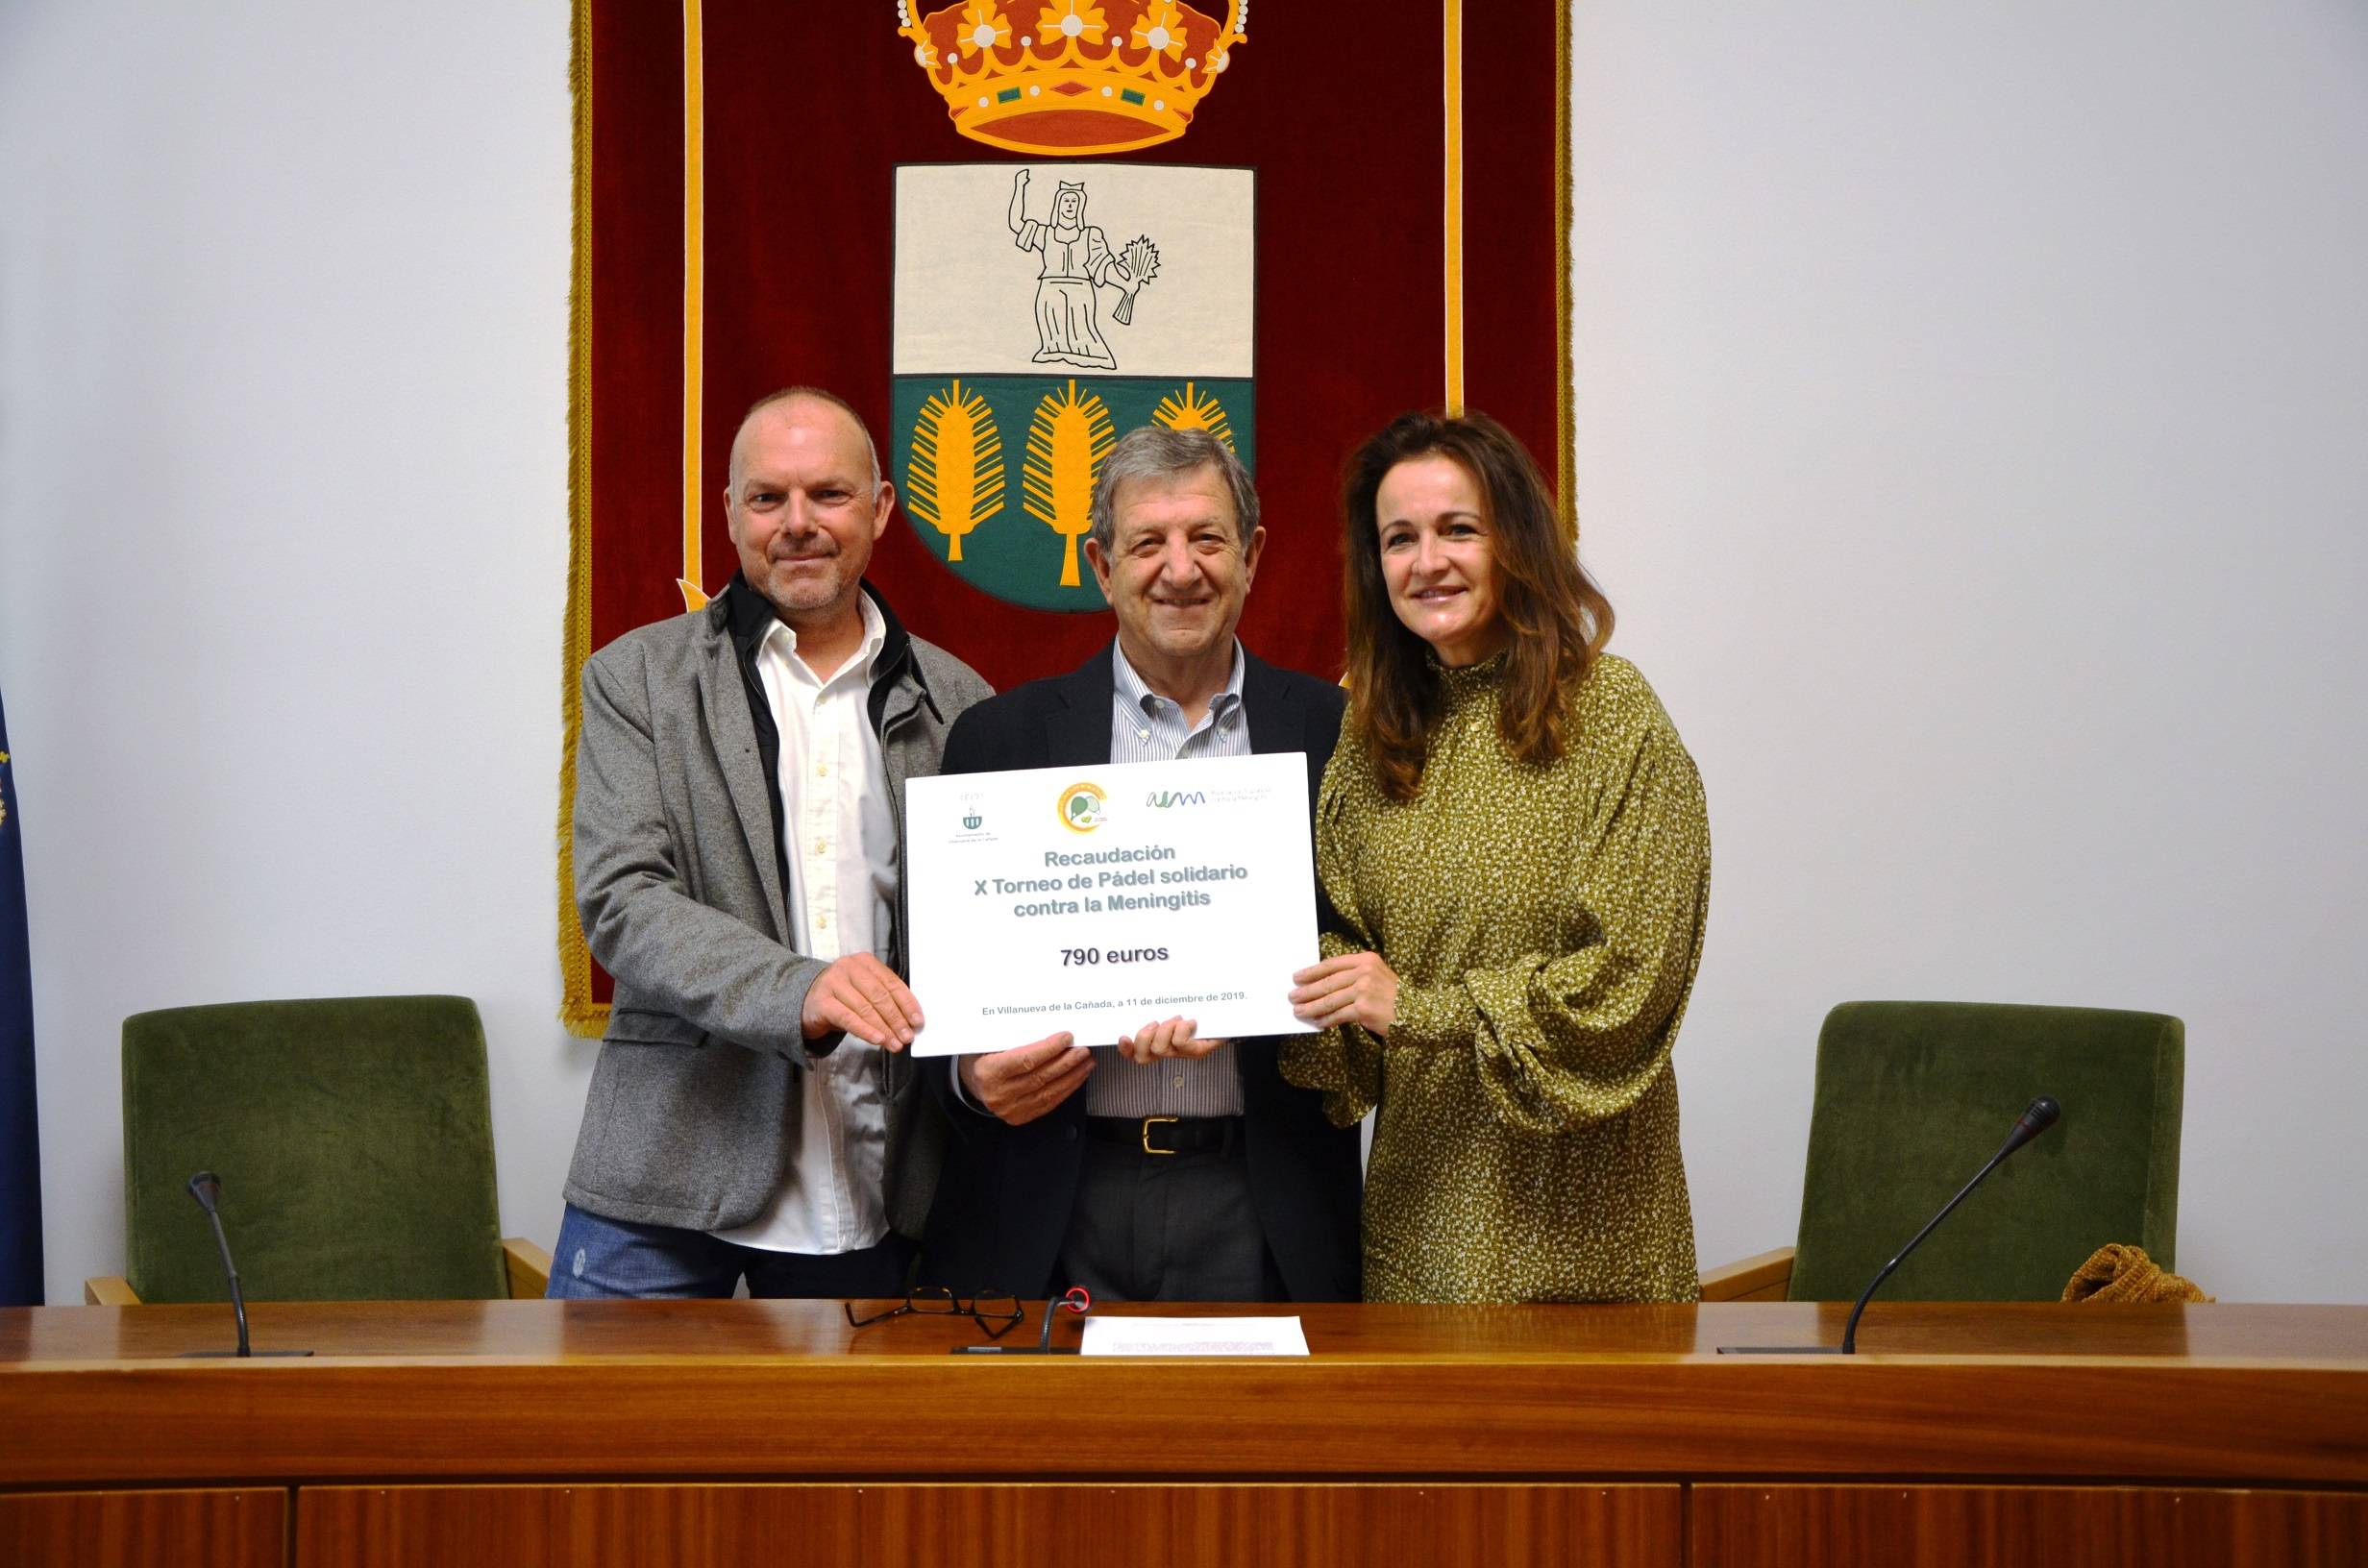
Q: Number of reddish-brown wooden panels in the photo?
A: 3